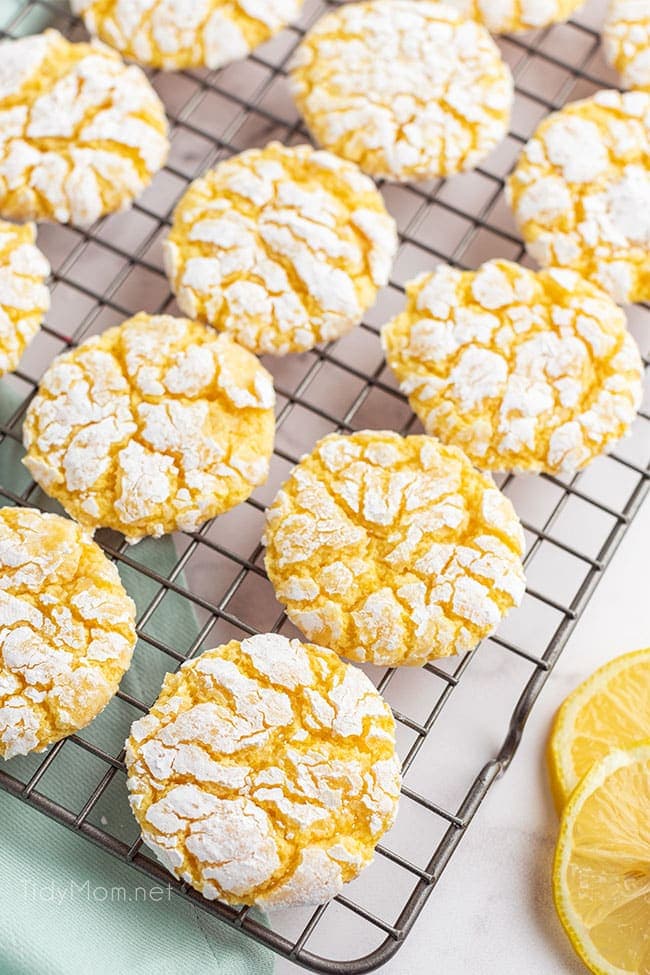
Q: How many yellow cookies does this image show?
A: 13